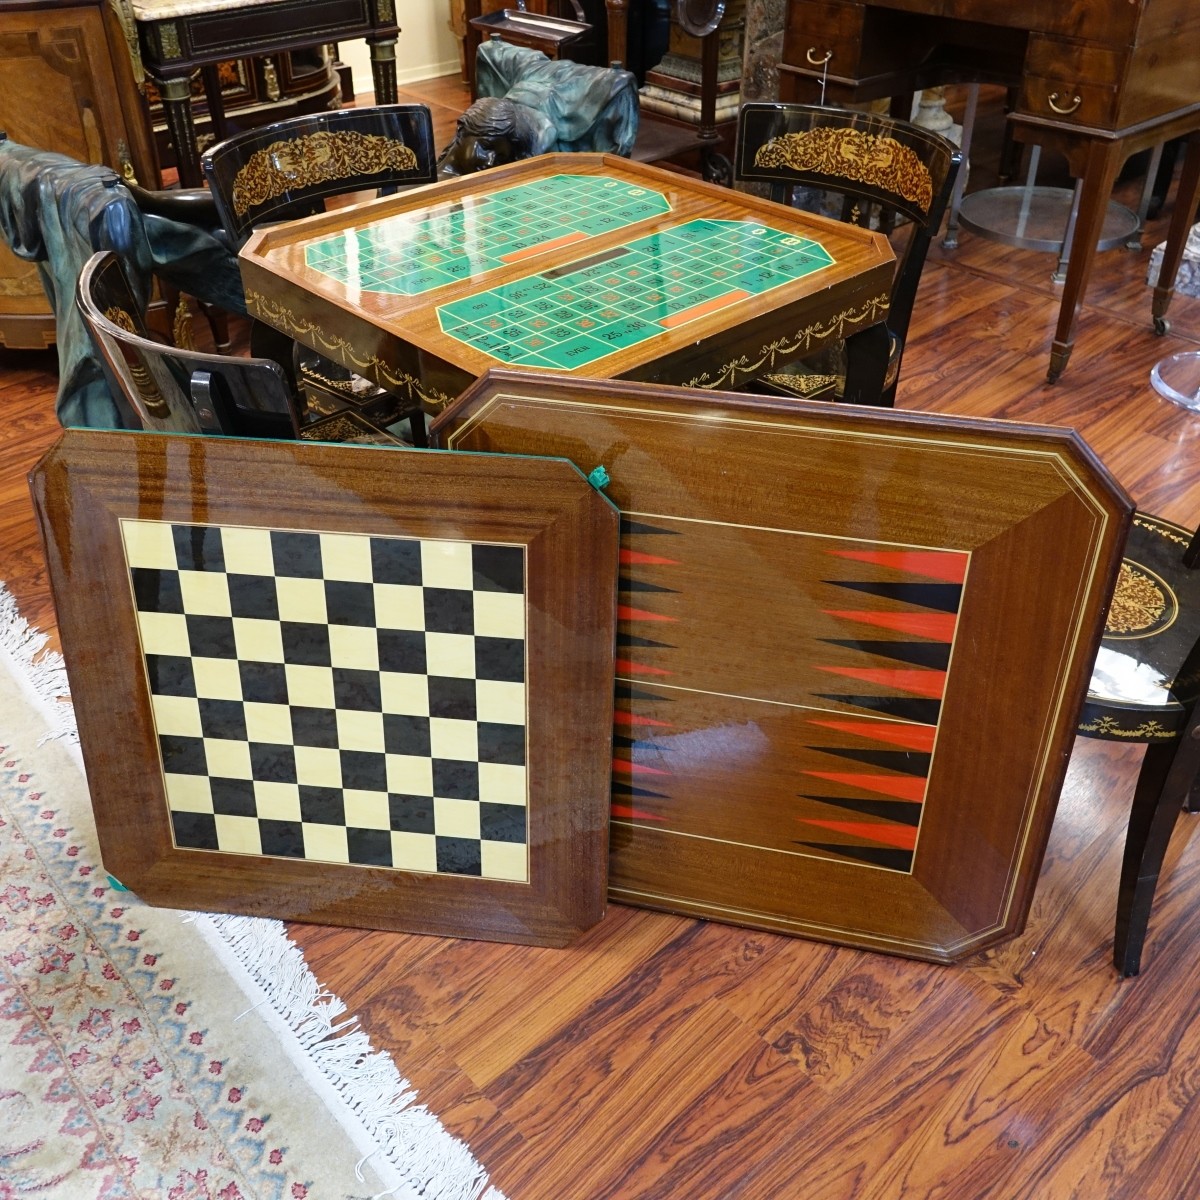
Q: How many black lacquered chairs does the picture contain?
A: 4